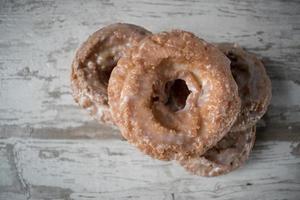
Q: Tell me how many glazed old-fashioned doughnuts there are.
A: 4